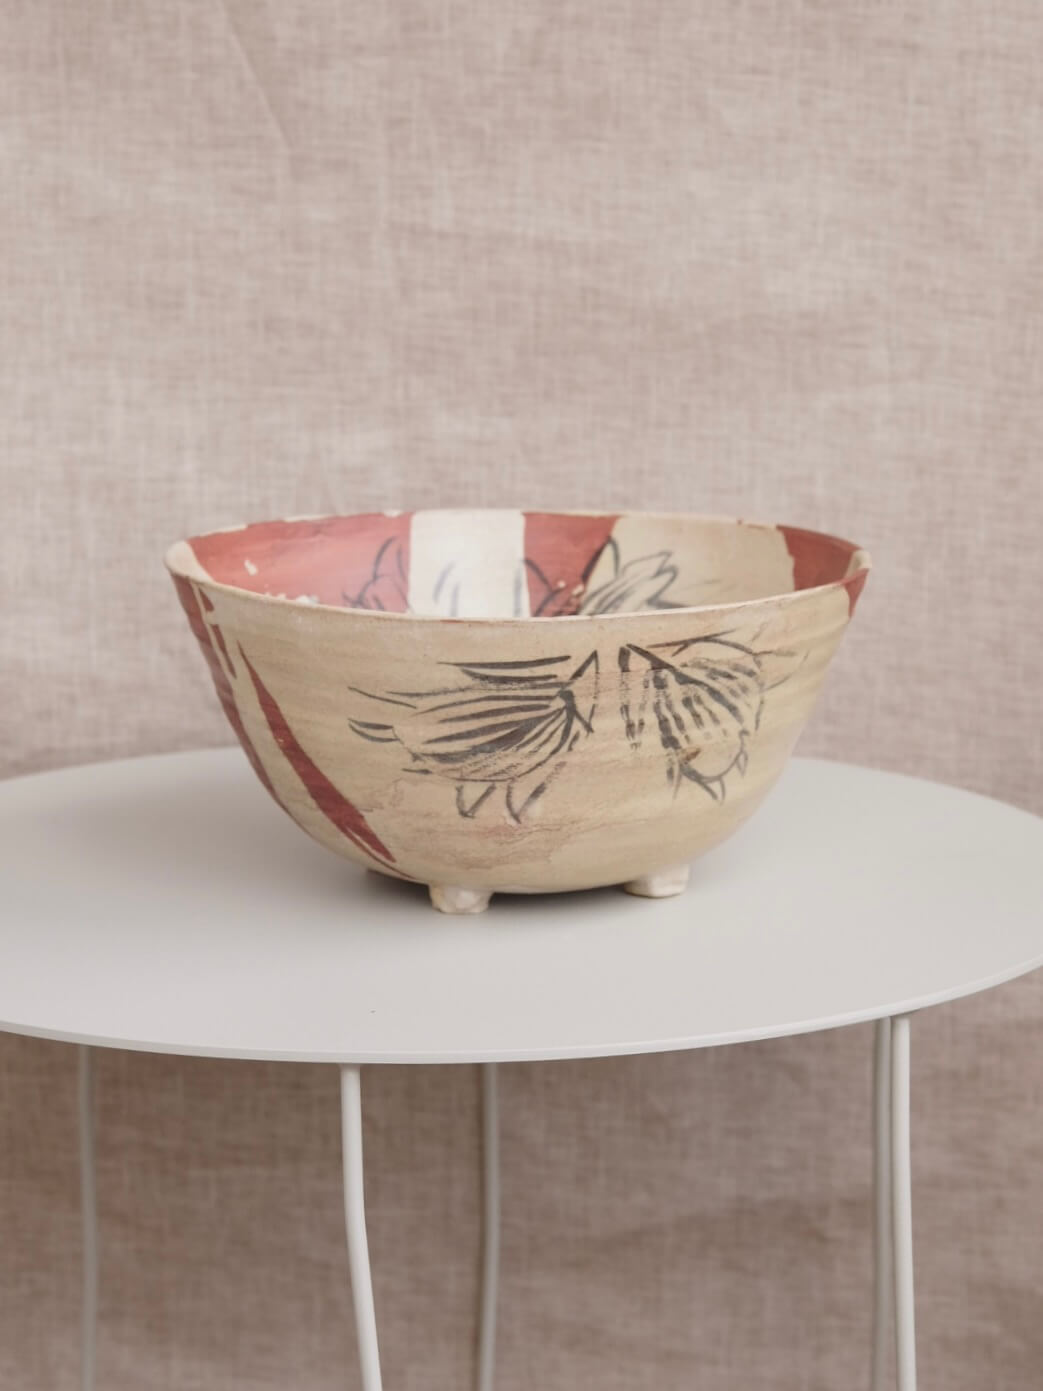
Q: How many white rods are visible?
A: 5